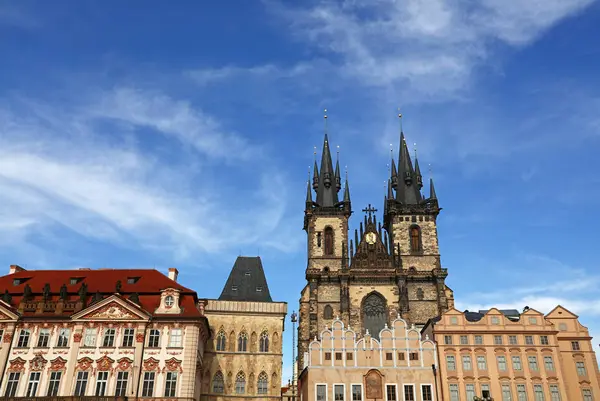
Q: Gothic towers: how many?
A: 2